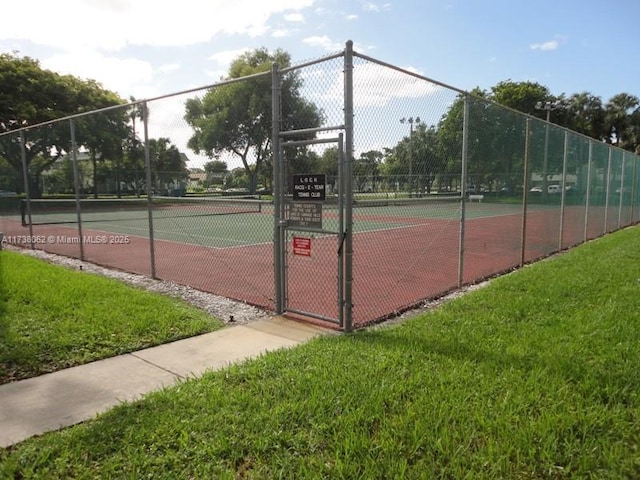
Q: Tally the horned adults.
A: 0